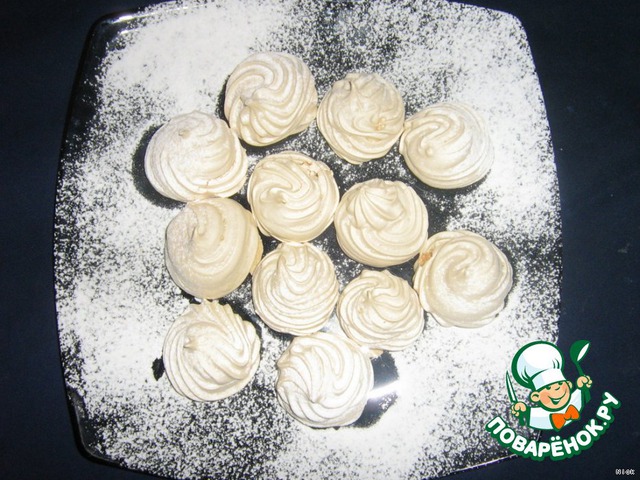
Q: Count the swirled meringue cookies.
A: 12